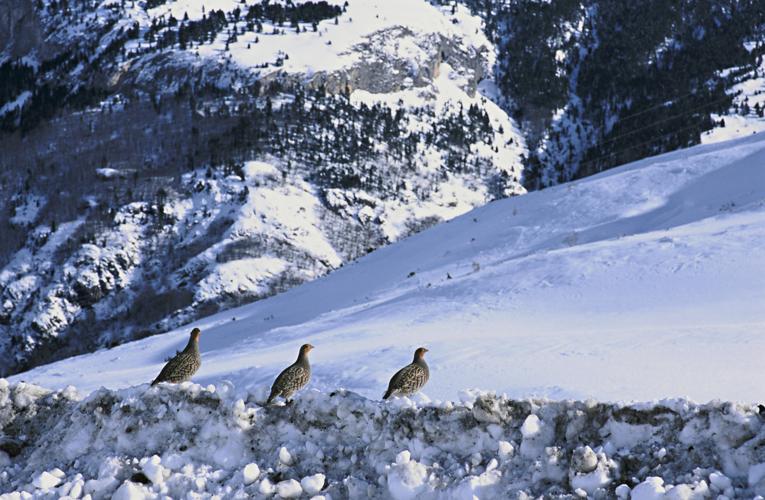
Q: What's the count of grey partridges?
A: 3